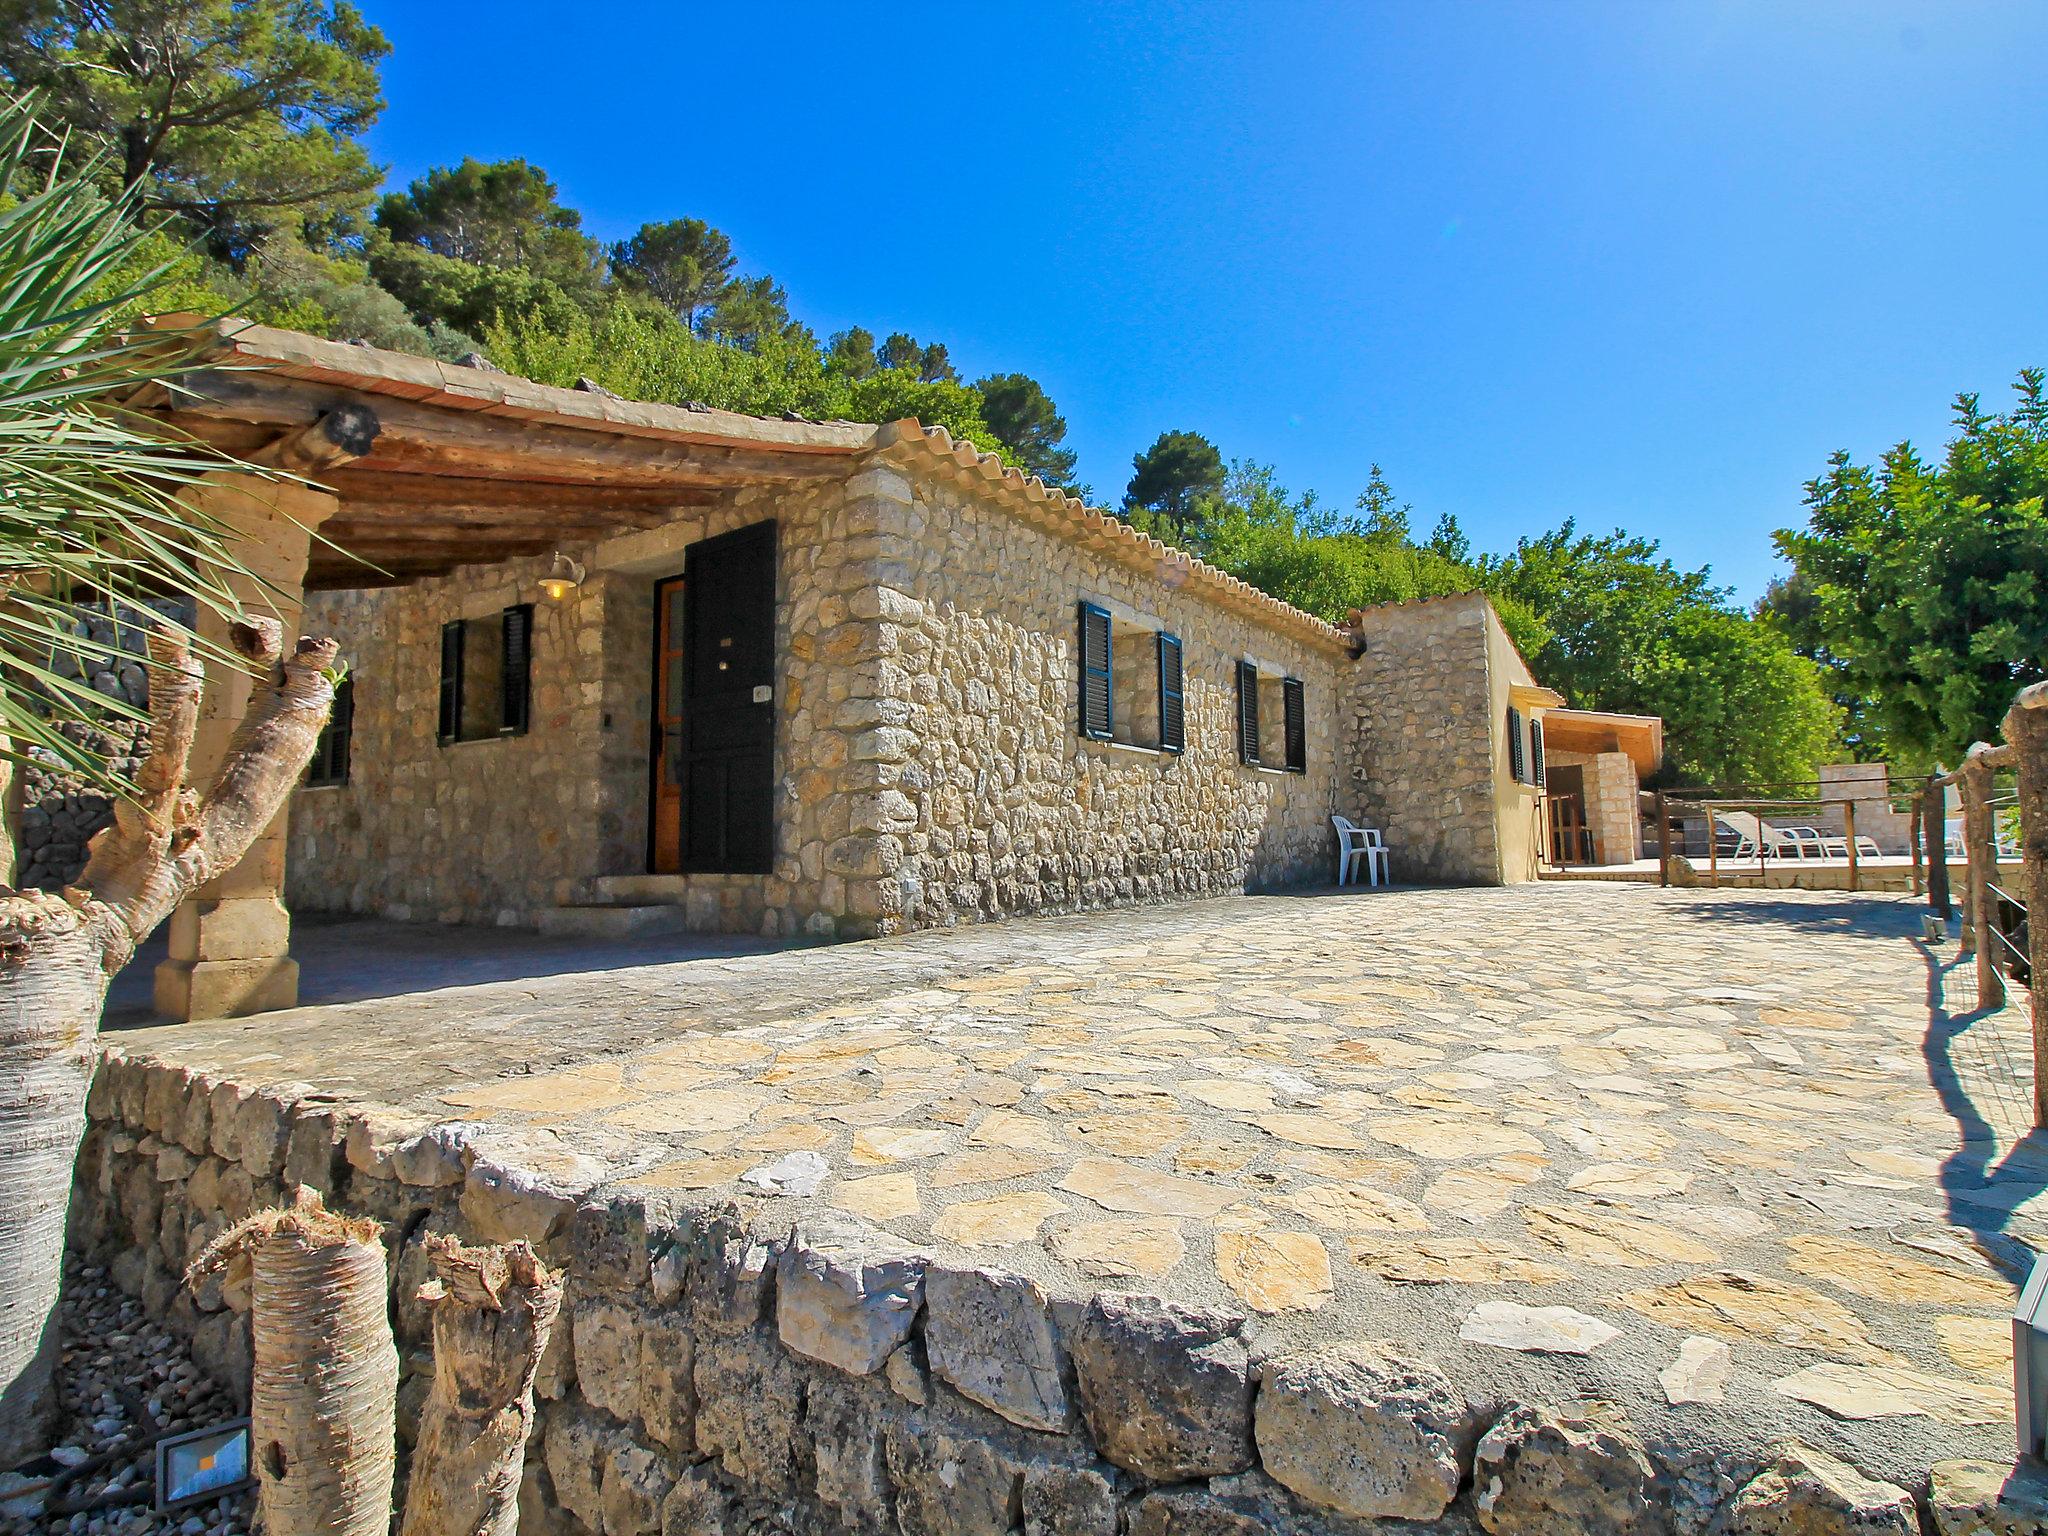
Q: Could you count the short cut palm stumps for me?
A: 2